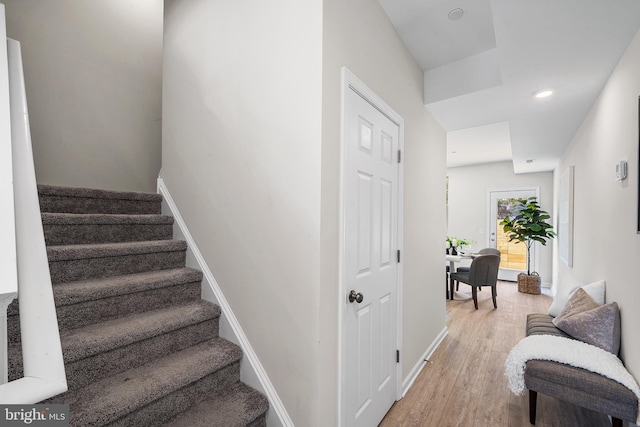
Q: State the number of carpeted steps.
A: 7